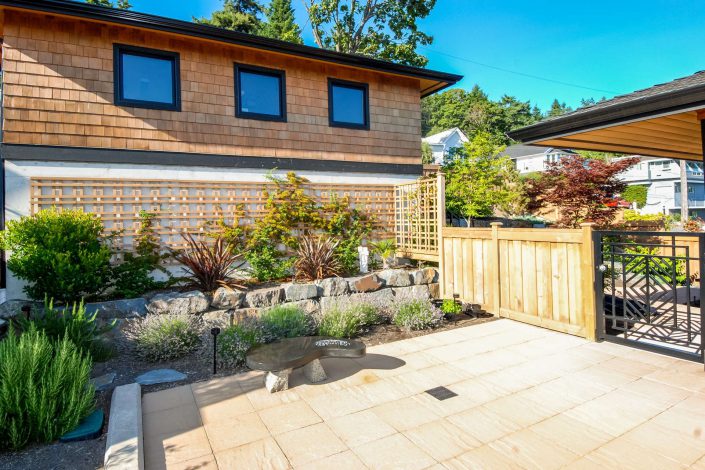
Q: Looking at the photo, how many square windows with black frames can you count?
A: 3